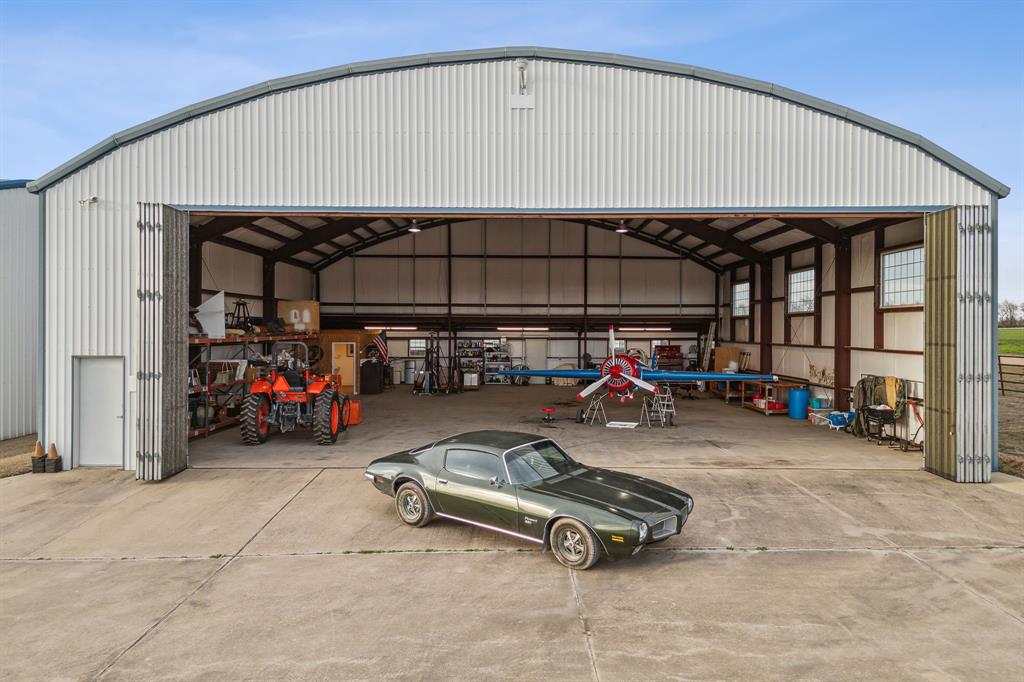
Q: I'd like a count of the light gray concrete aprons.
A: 1